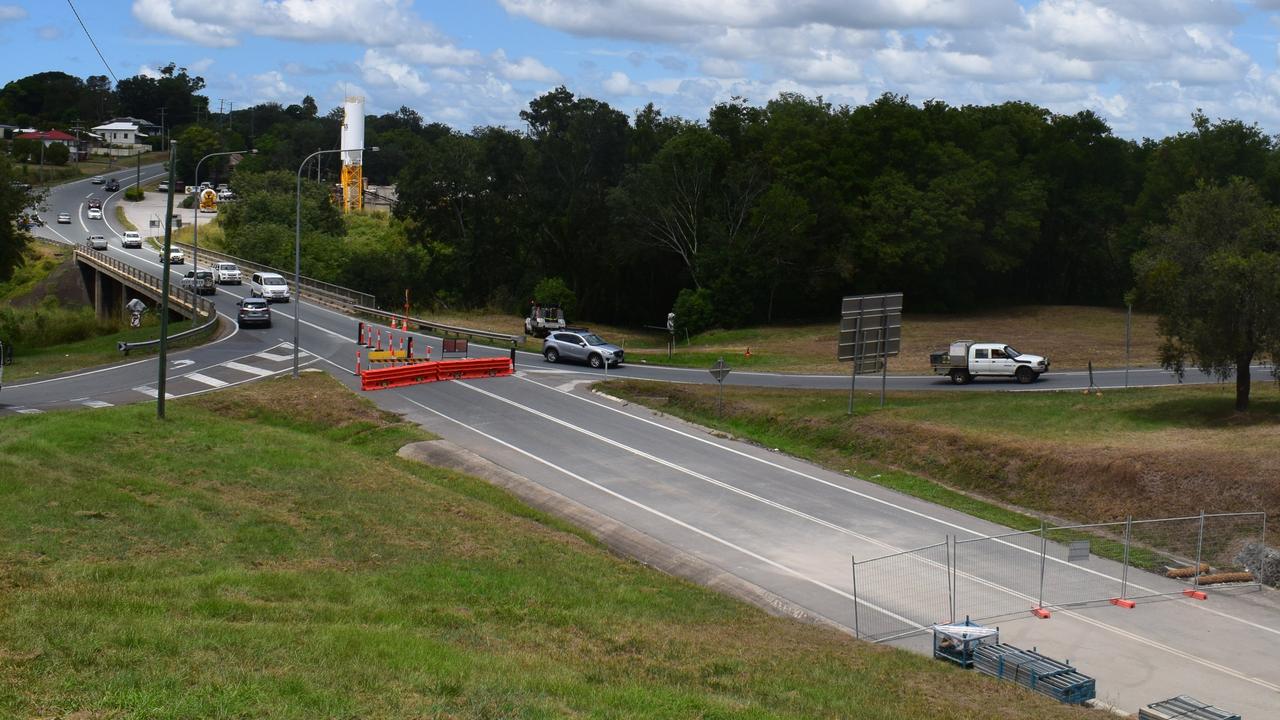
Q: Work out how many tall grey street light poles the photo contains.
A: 2